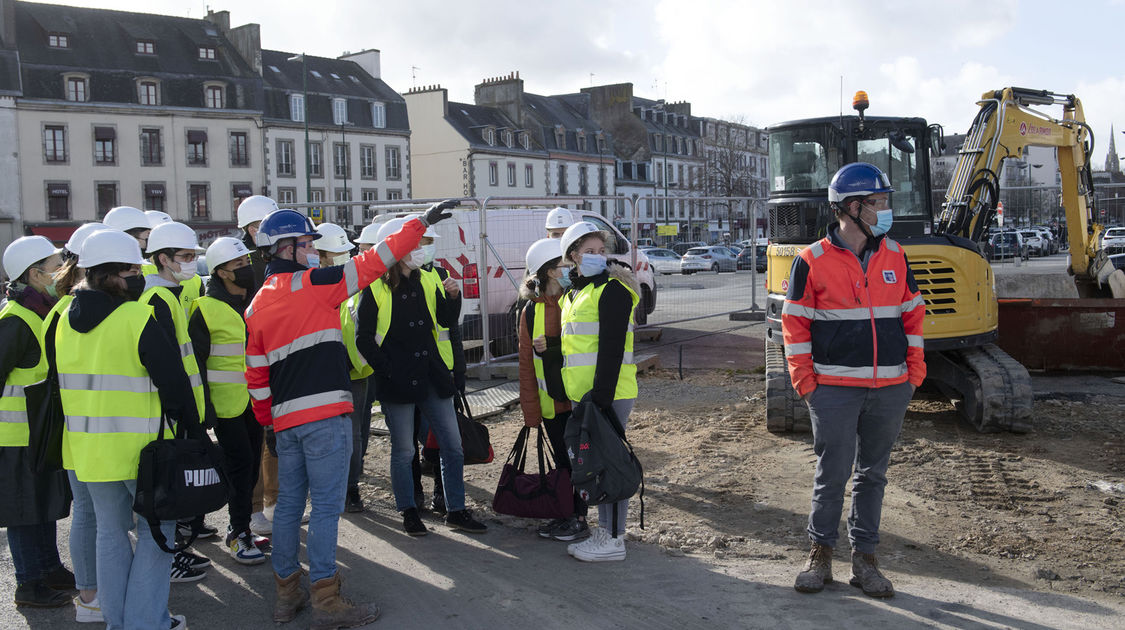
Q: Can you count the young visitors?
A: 15